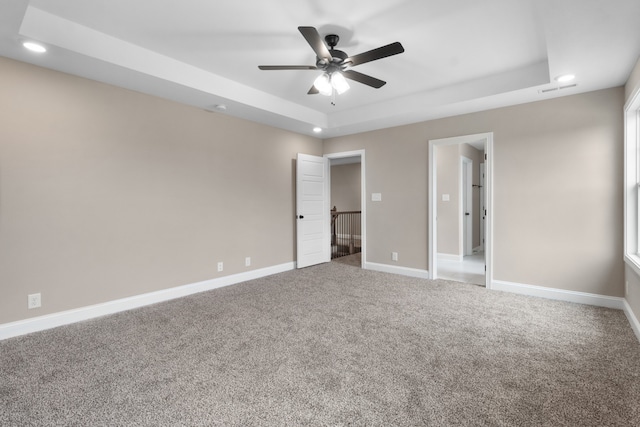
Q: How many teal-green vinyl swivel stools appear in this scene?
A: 0